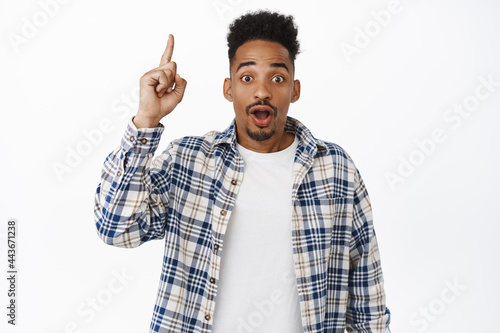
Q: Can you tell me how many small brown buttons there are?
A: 8